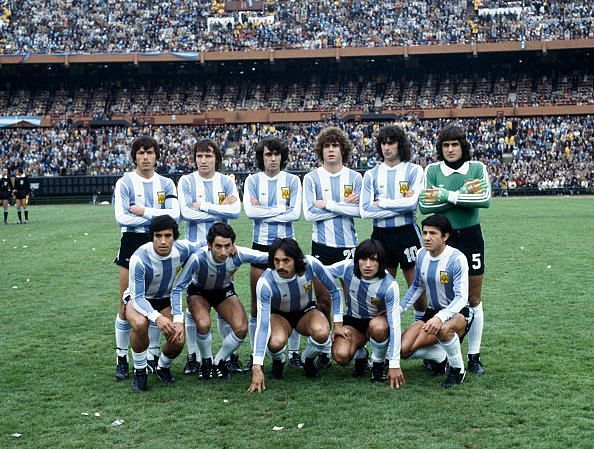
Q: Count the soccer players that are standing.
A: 6